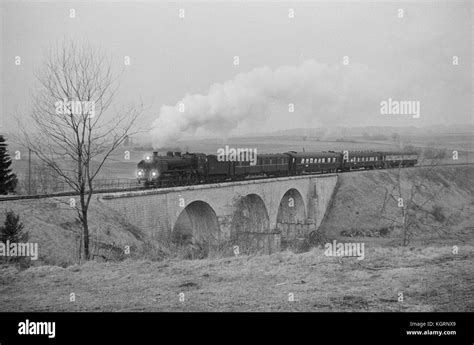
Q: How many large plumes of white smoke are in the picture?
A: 1